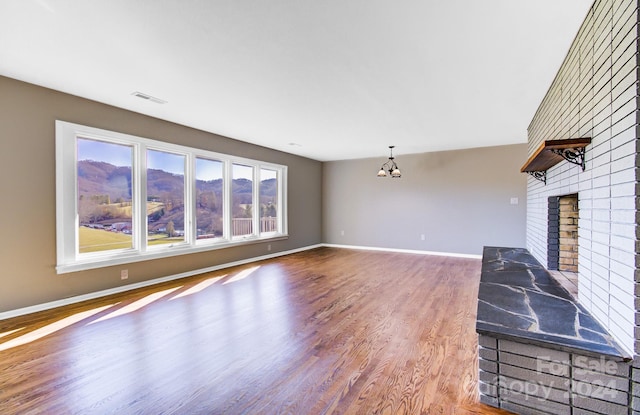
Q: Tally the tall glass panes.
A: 5